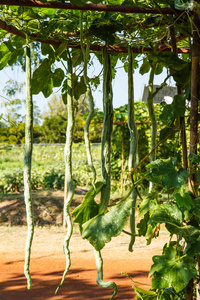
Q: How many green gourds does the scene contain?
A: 6